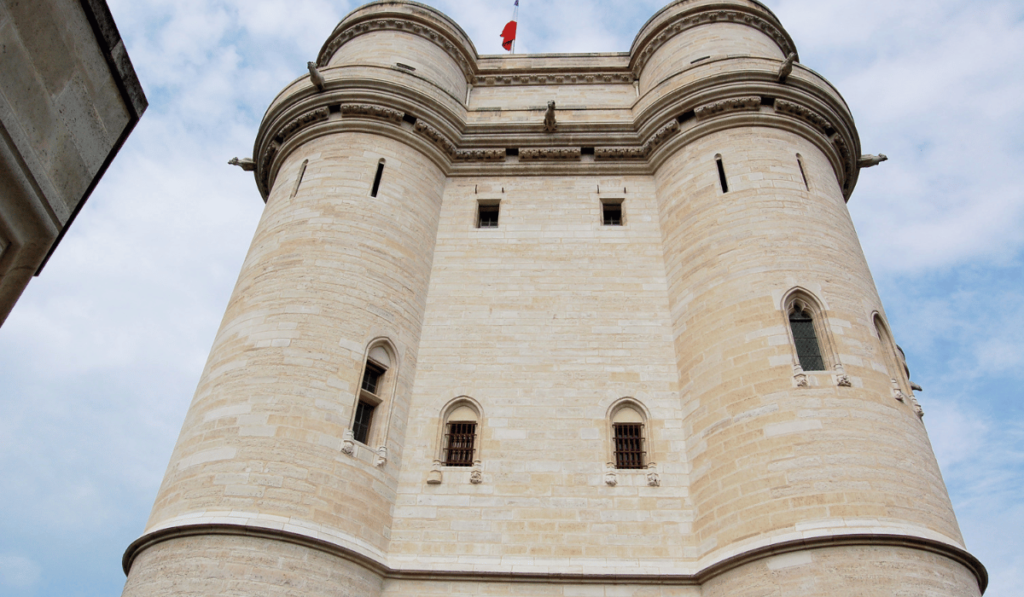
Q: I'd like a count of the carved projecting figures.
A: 5